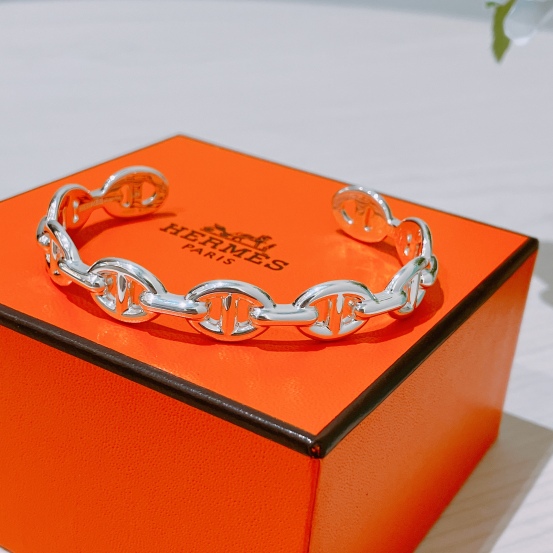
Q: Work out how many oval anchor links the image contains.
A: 9